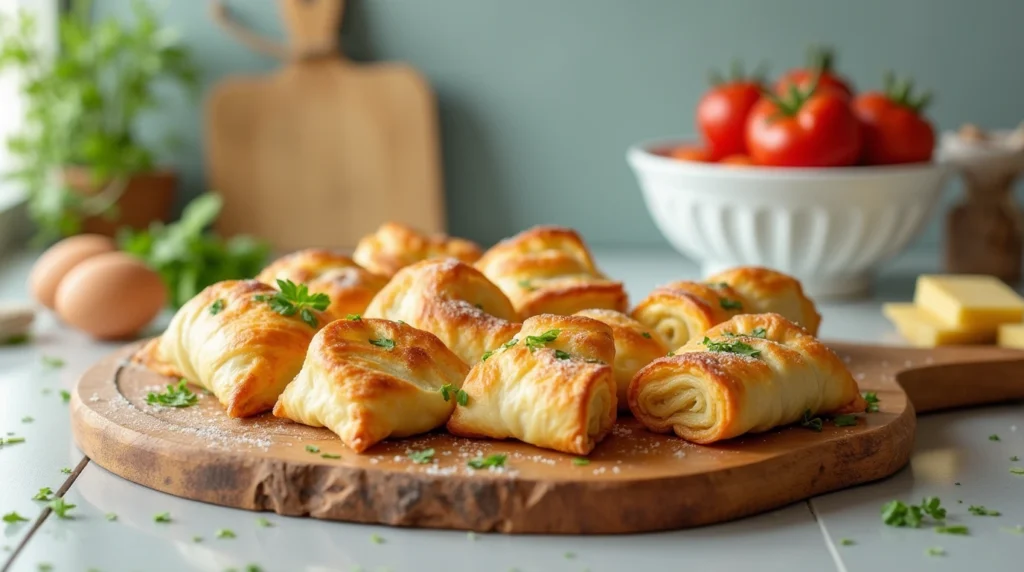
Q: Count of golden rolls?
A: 10